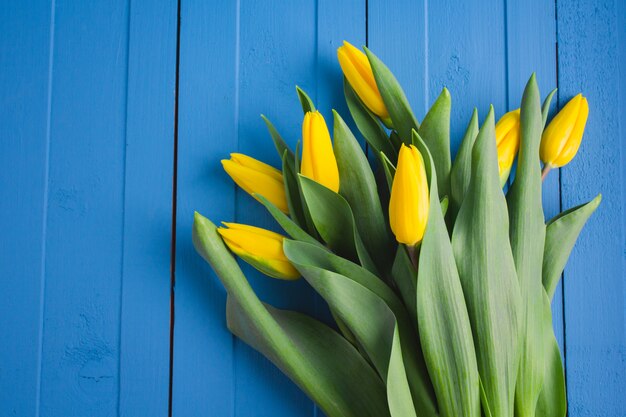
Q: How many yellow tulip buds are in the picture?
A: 7